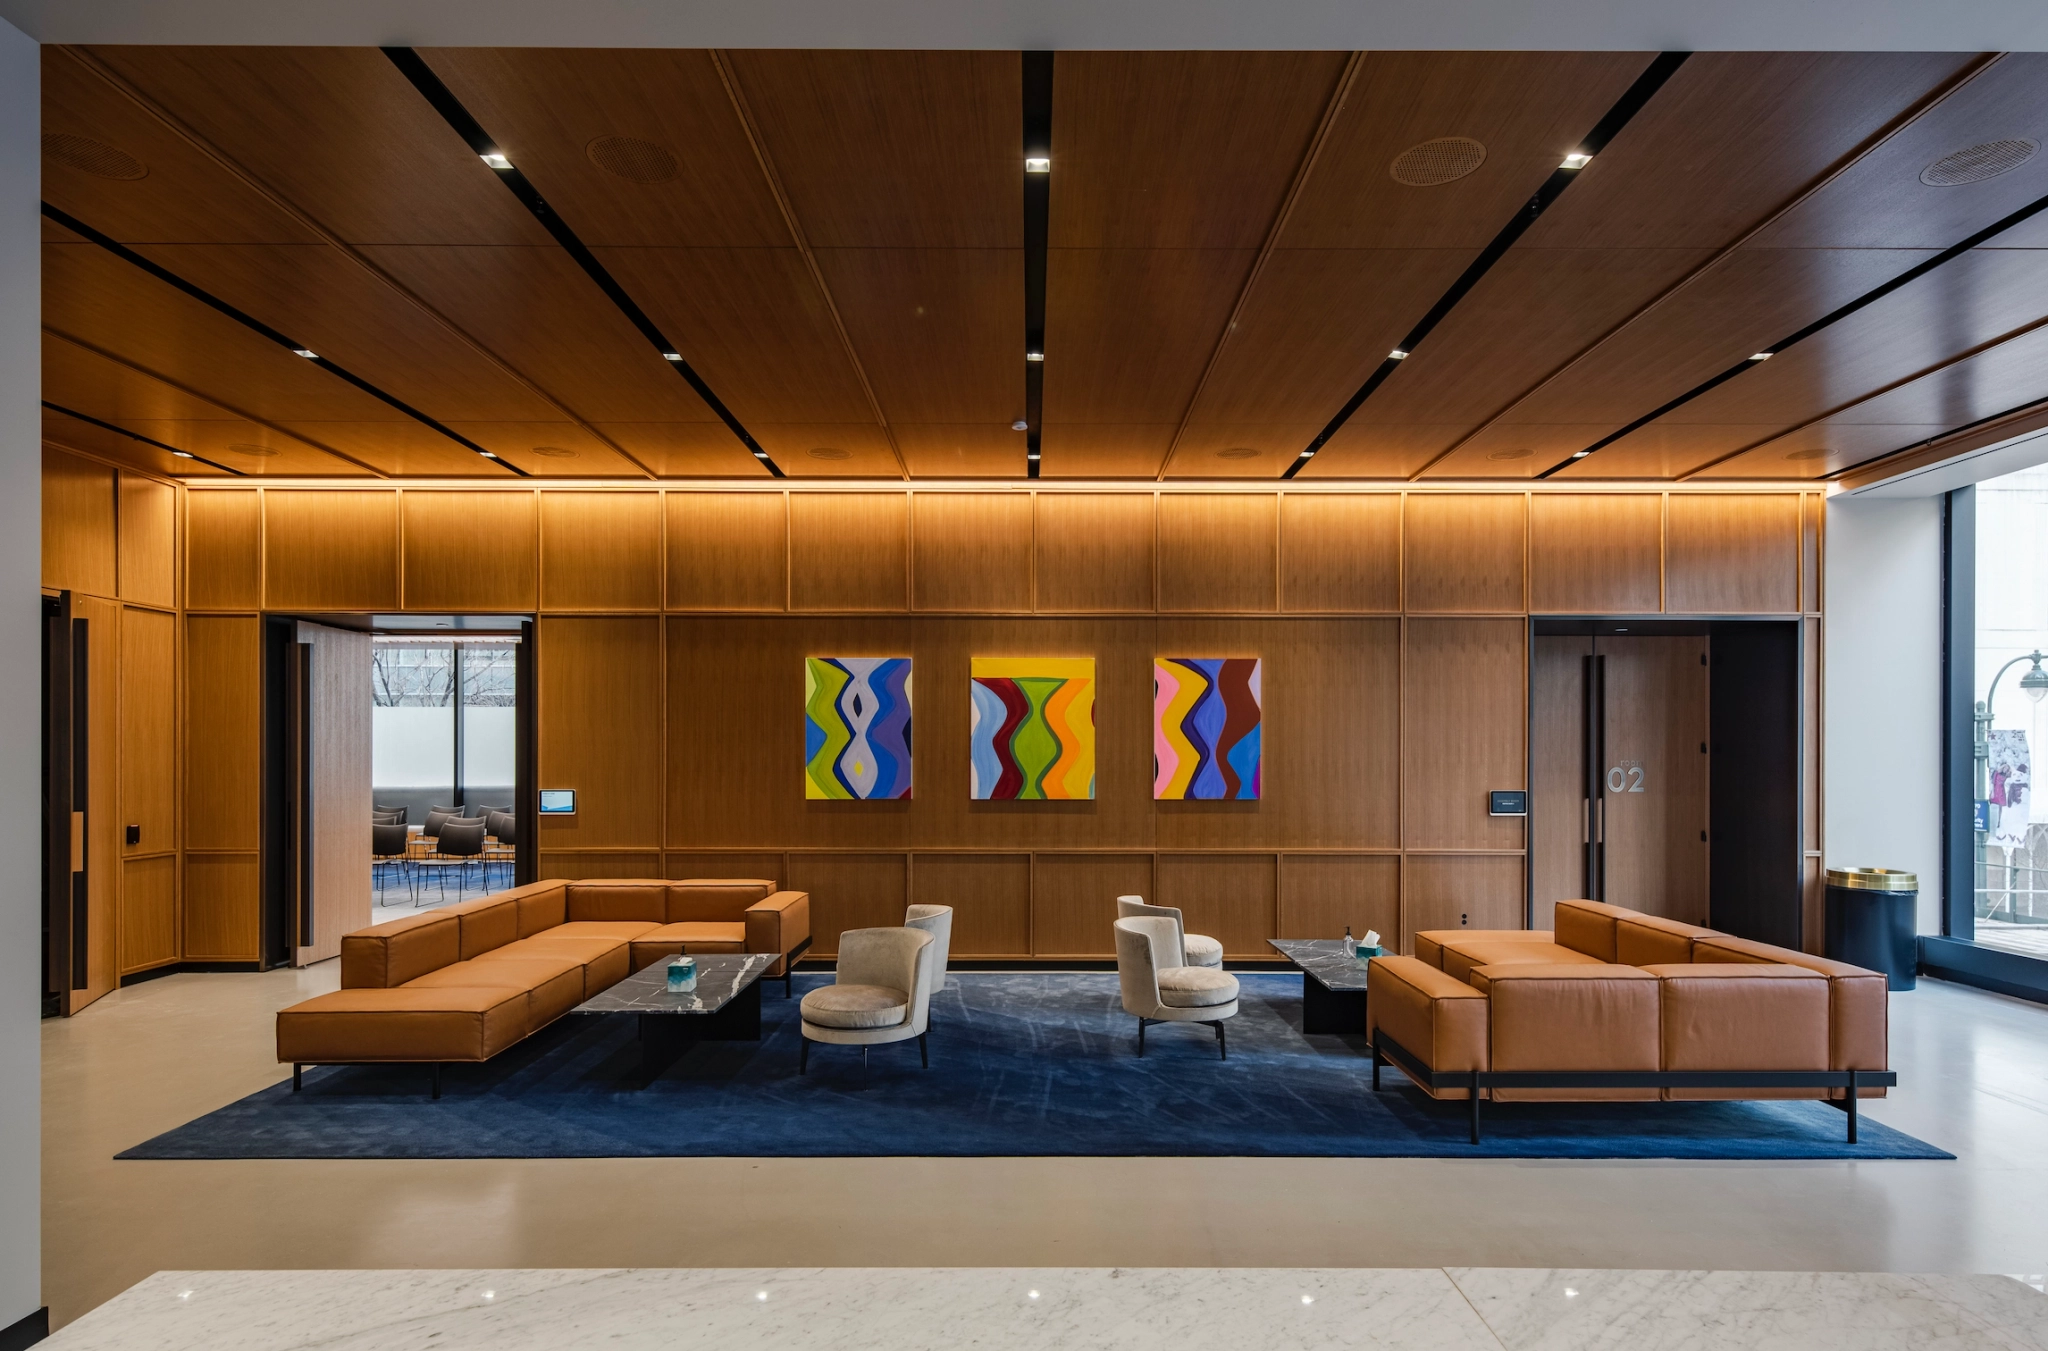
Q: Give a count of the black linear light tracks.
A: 7